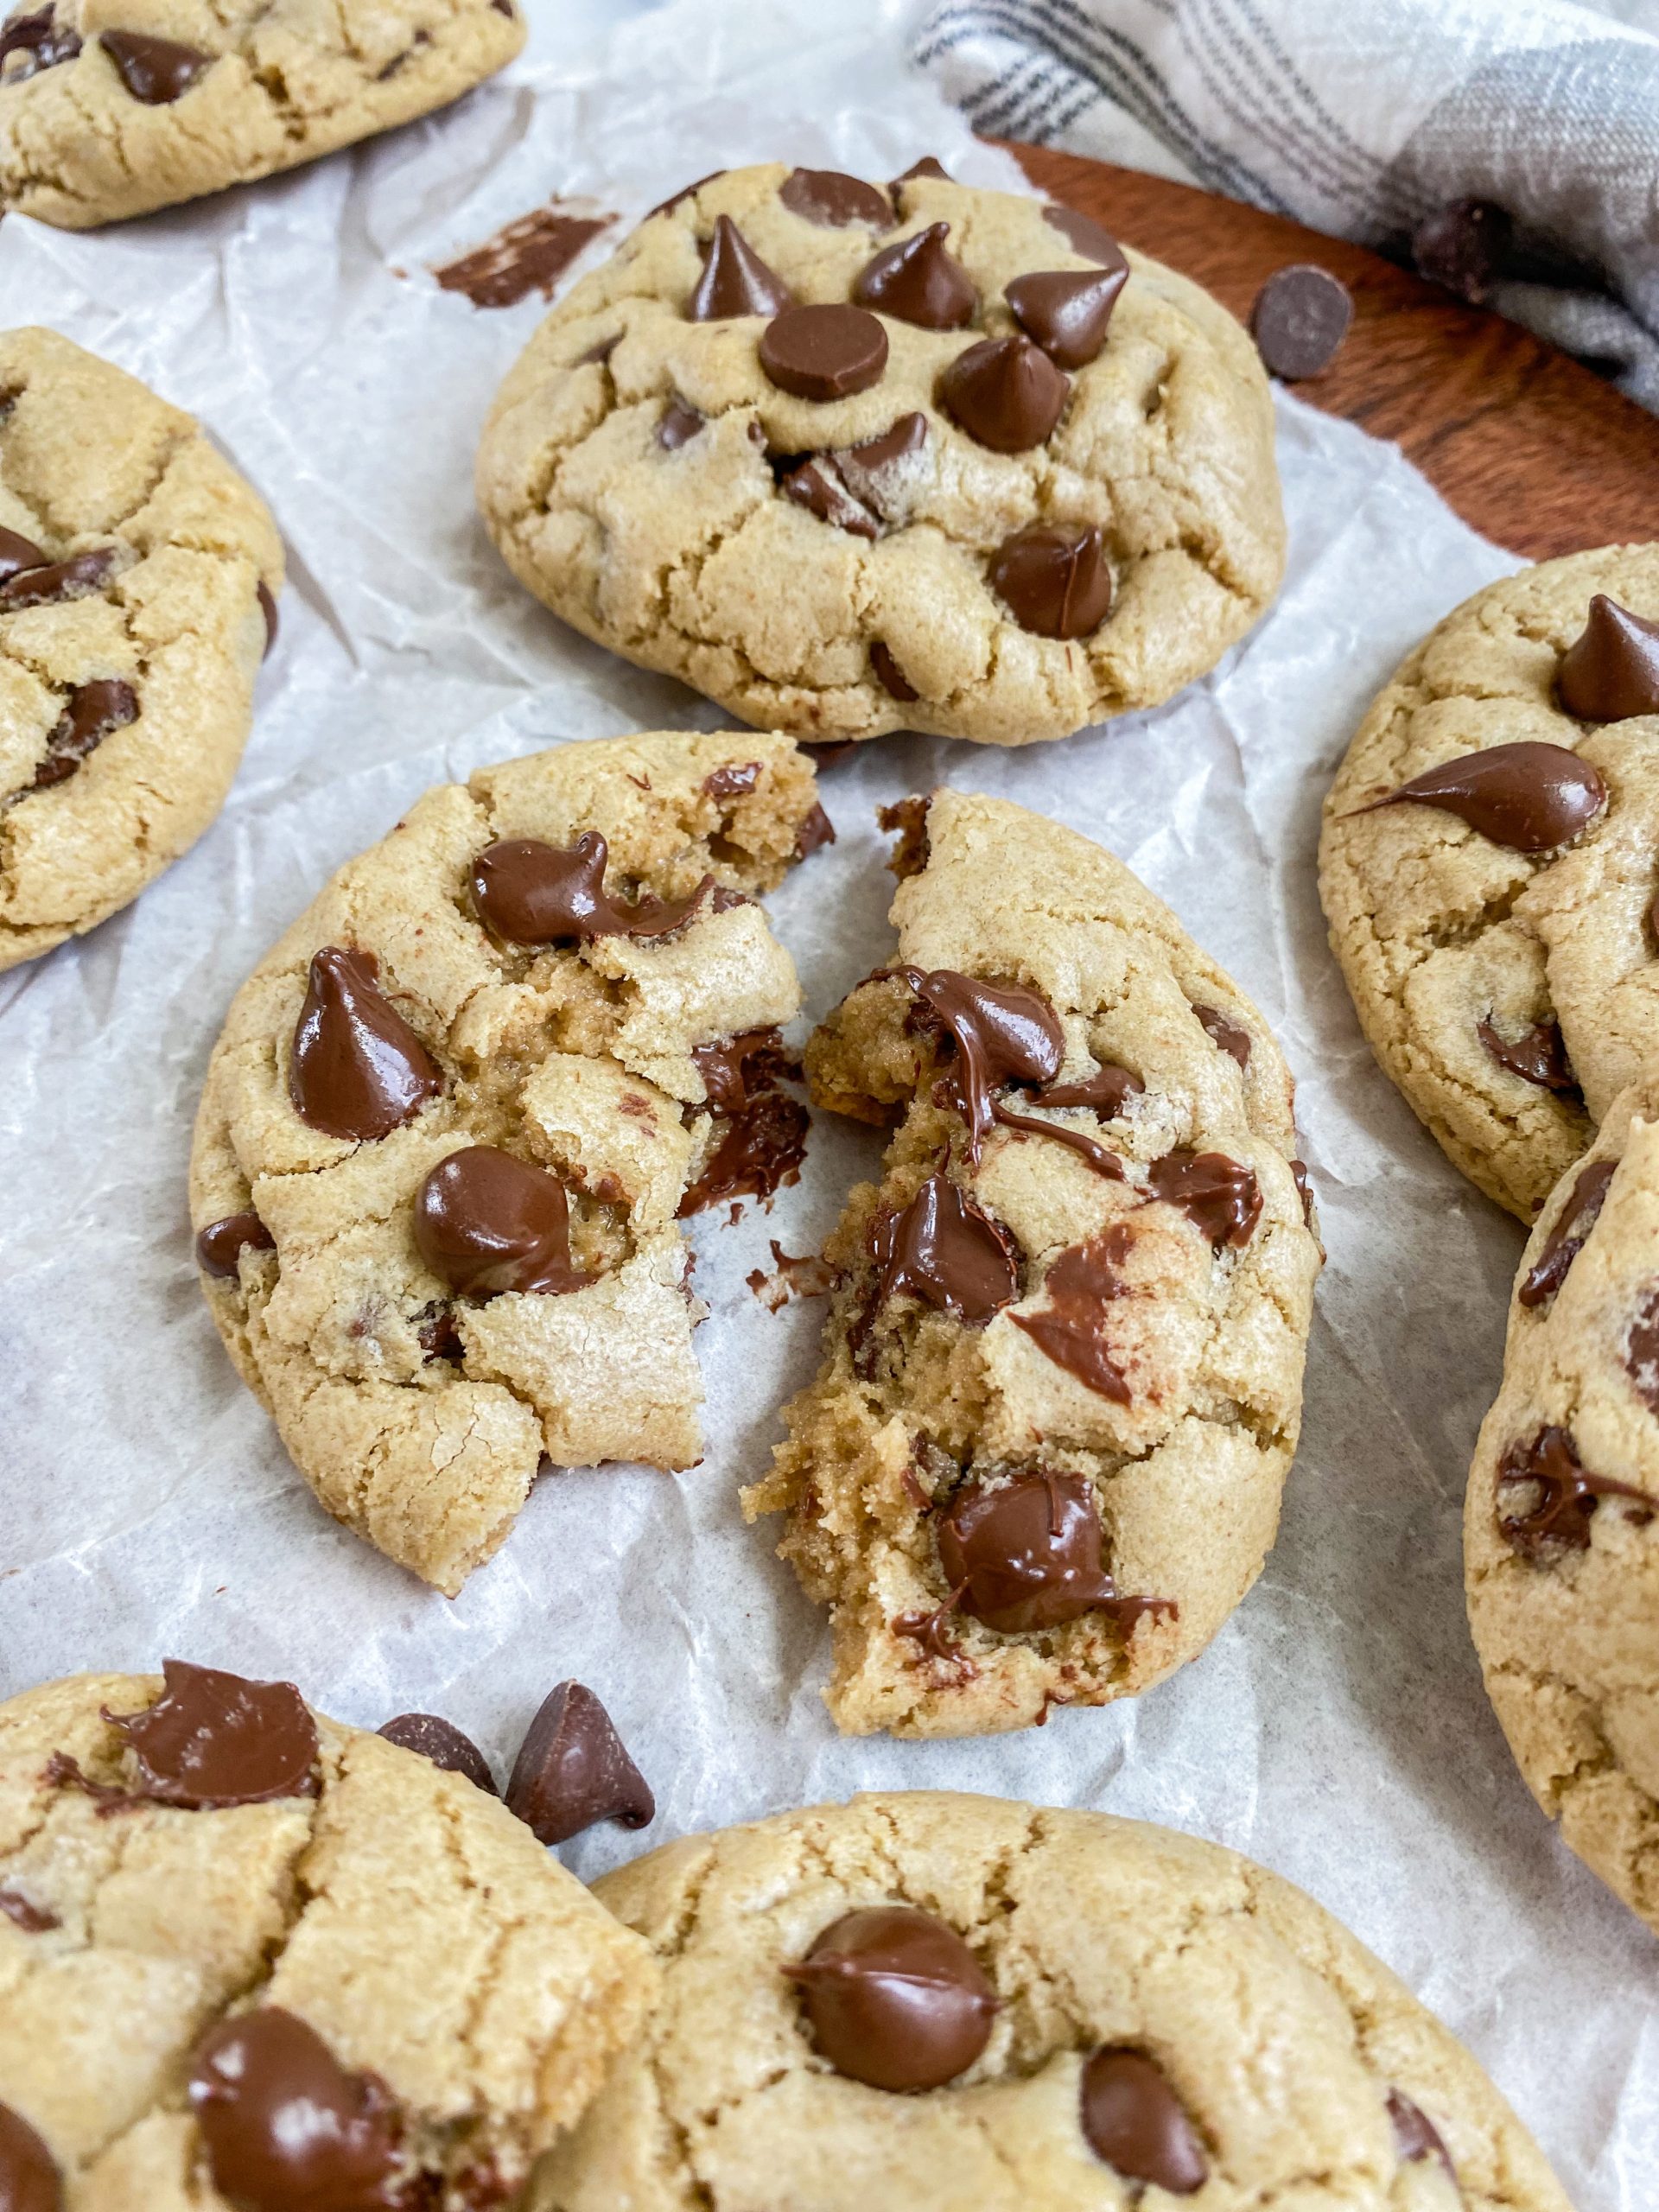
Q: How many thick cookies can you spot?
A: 8